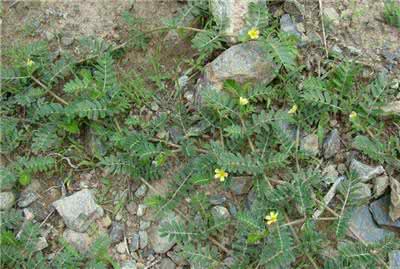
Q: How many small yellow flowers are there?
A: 7